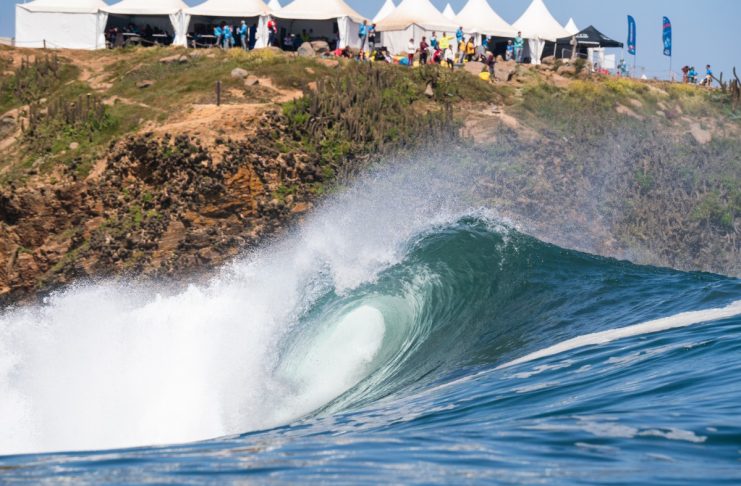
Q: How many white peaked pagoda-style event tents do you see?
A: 11